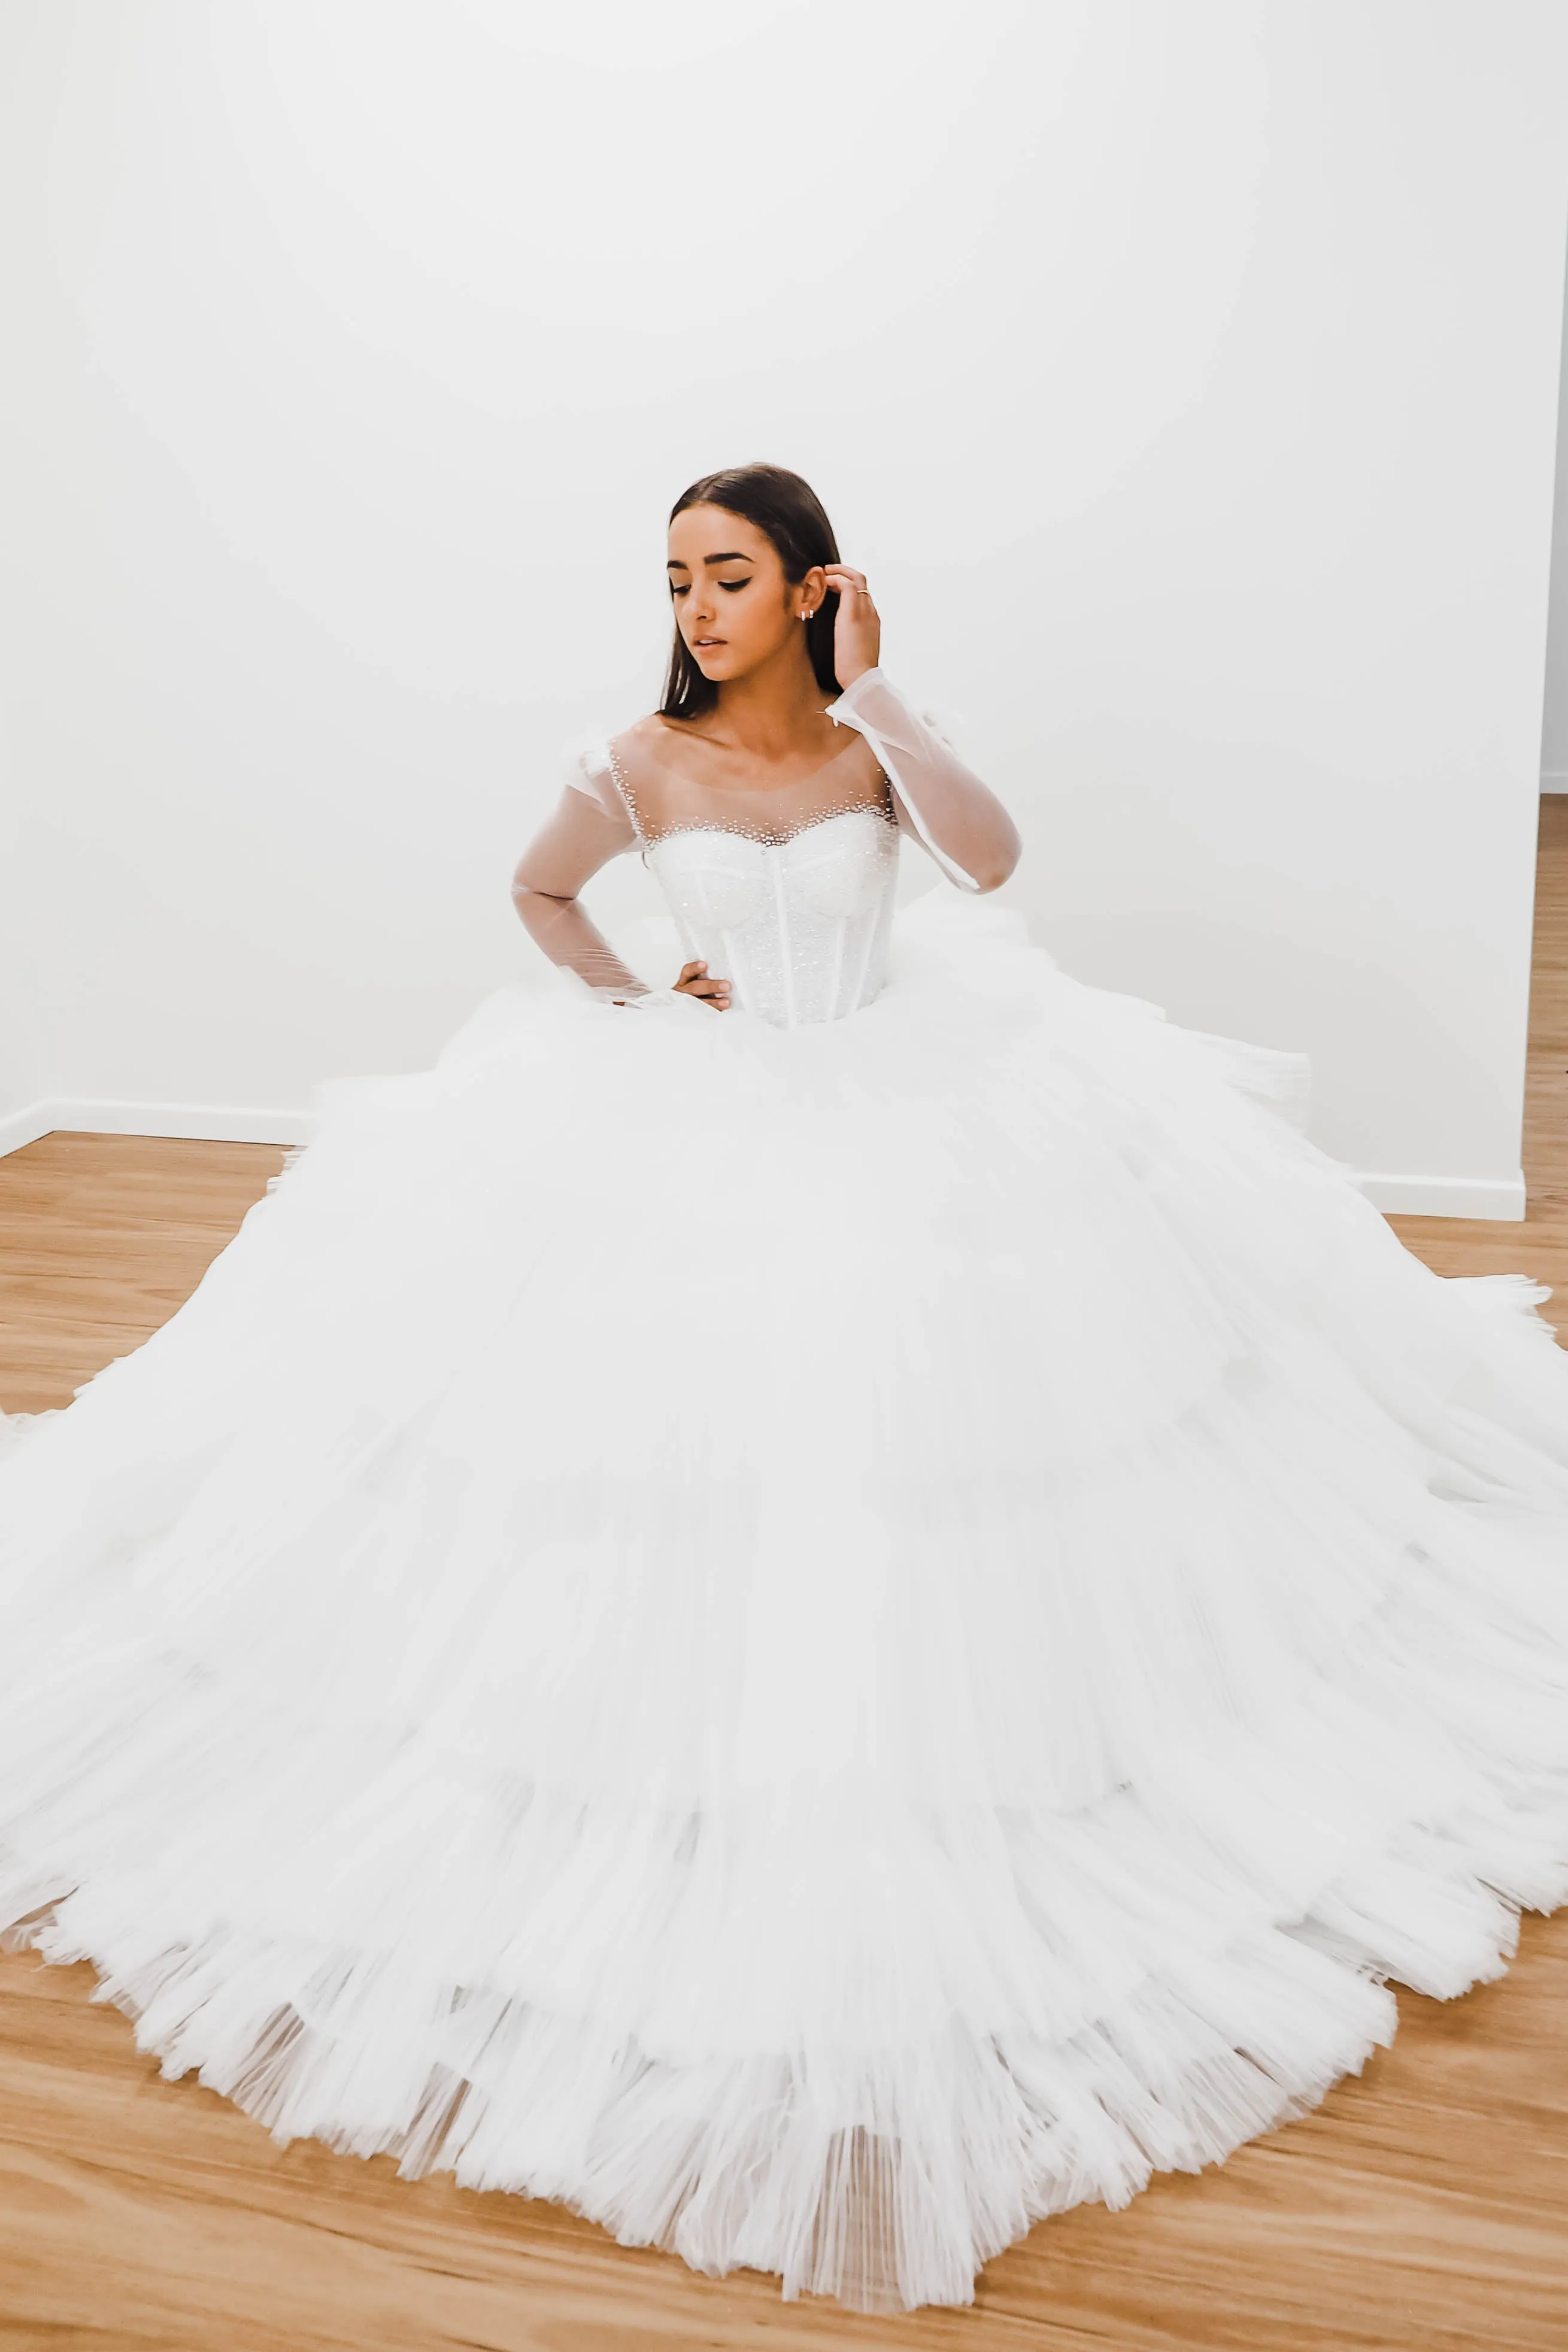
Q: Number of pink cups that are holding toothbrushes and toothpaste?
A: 0